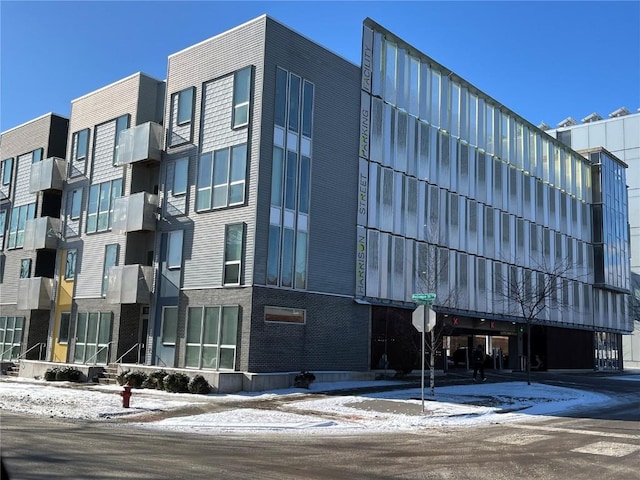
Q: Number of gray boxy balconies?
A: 6